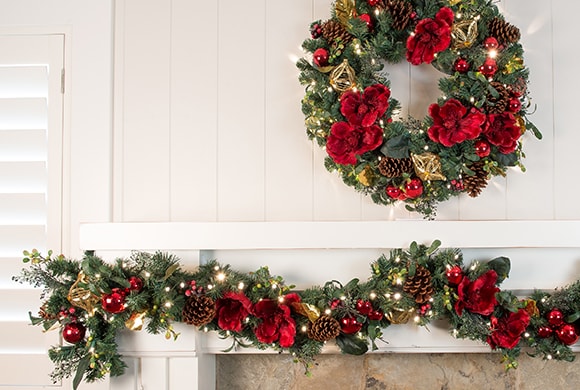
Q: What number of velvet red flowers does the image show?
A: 9